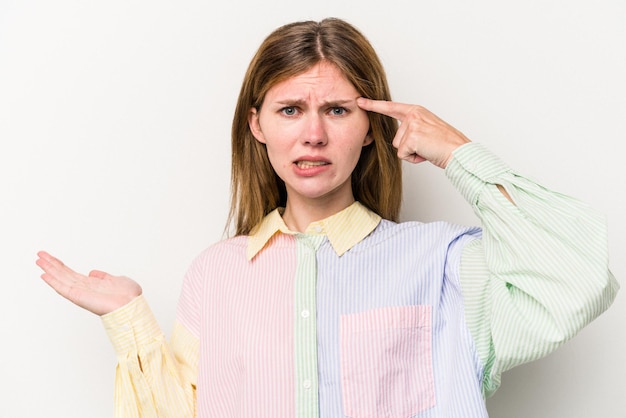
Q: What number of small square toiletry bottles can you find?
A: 0